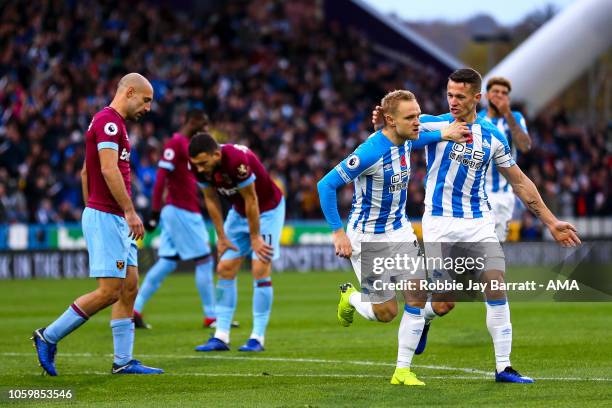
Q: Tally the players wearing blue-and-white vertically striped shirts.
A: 3